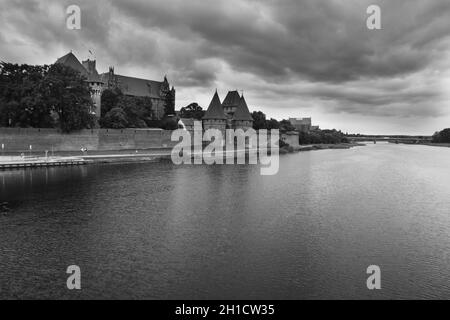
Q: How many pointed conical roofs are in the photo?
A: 2